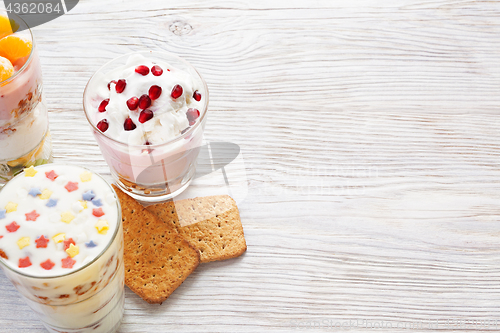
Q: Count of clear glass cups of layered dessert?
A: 3